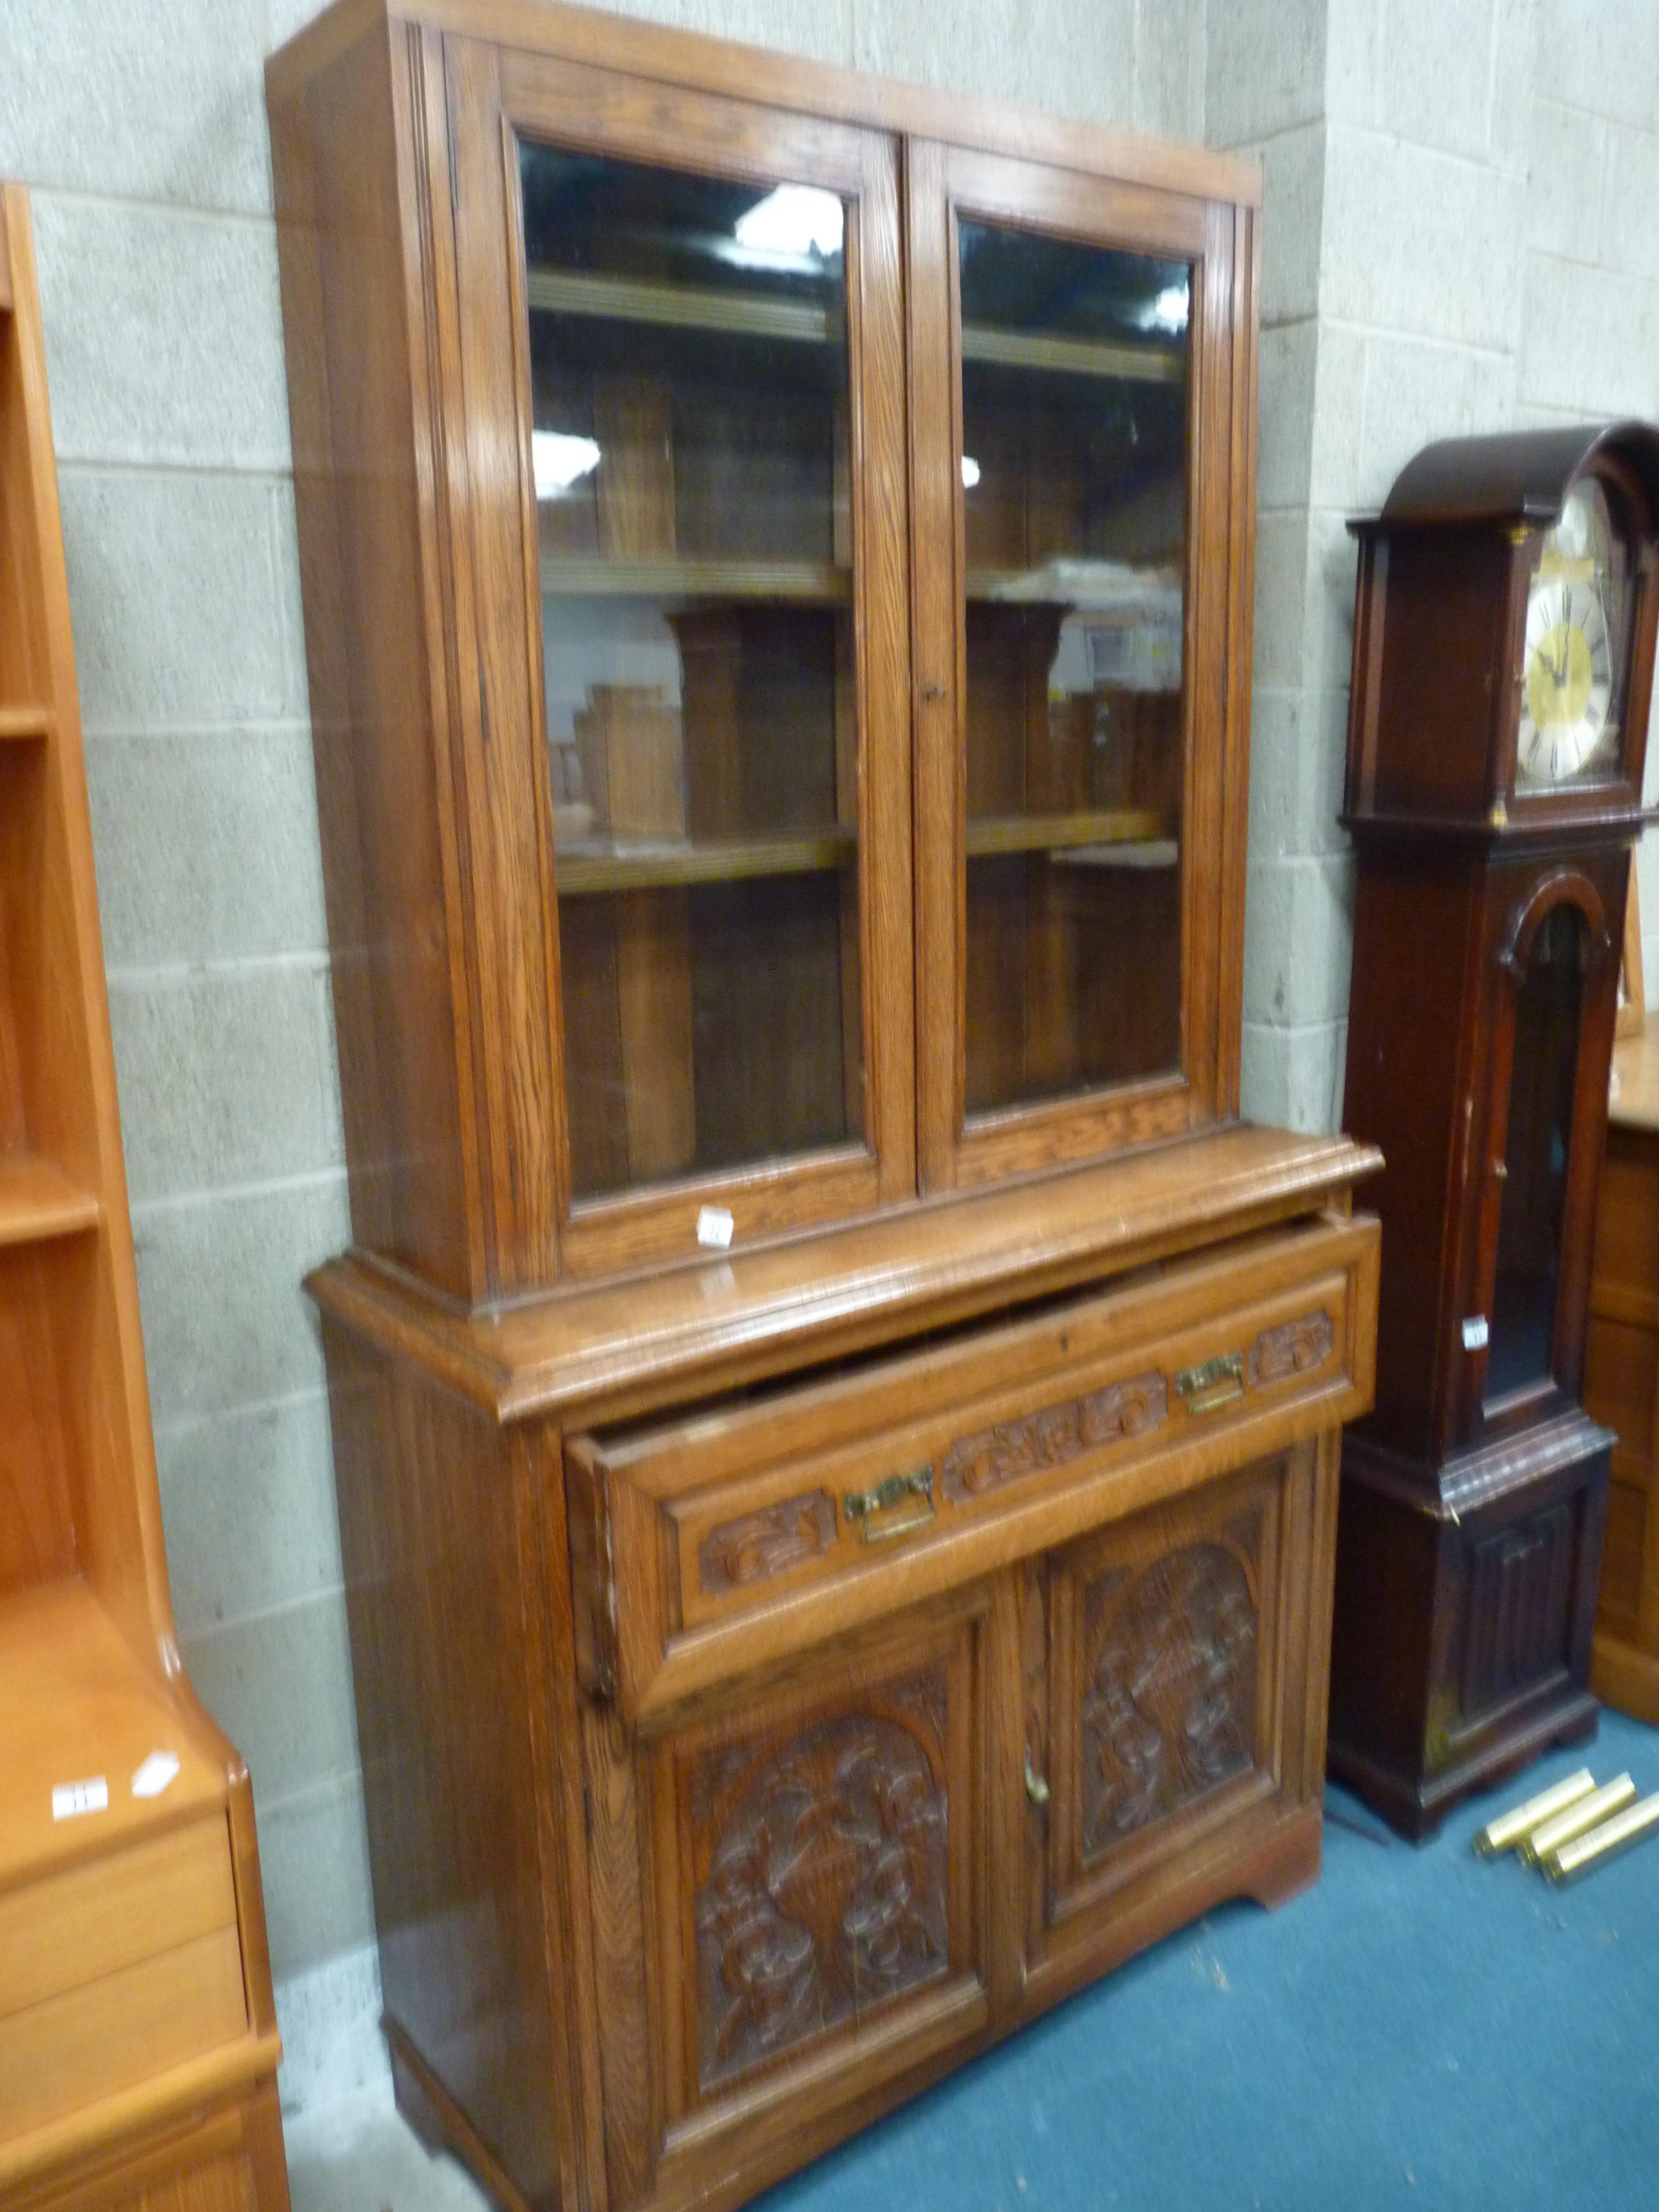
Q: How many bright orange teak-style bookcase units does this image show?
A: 1